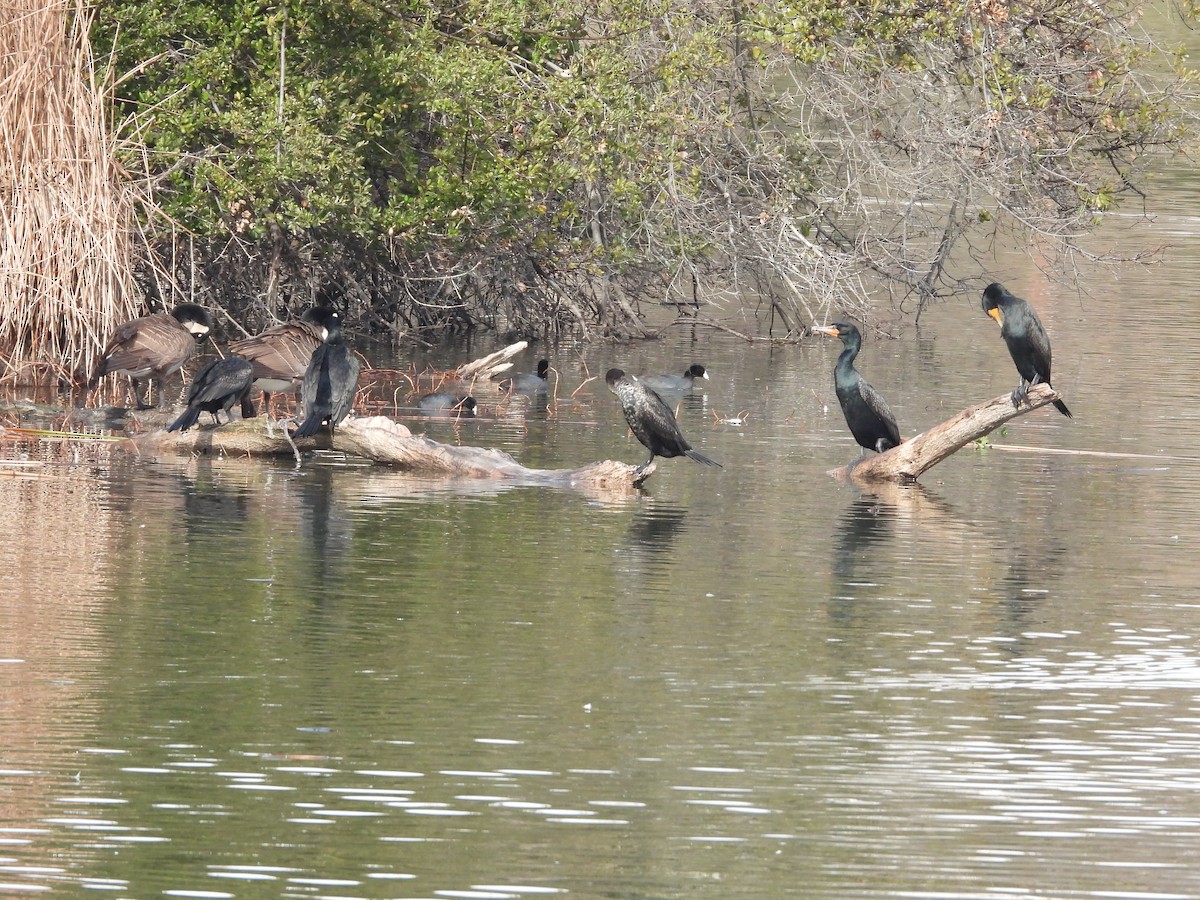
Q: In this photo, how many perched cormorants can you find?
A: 5